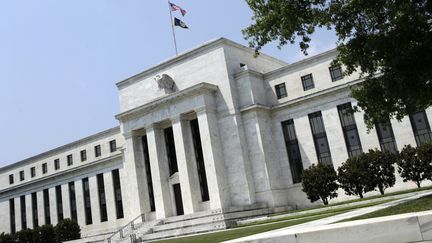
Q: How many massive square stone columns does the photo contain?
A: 4